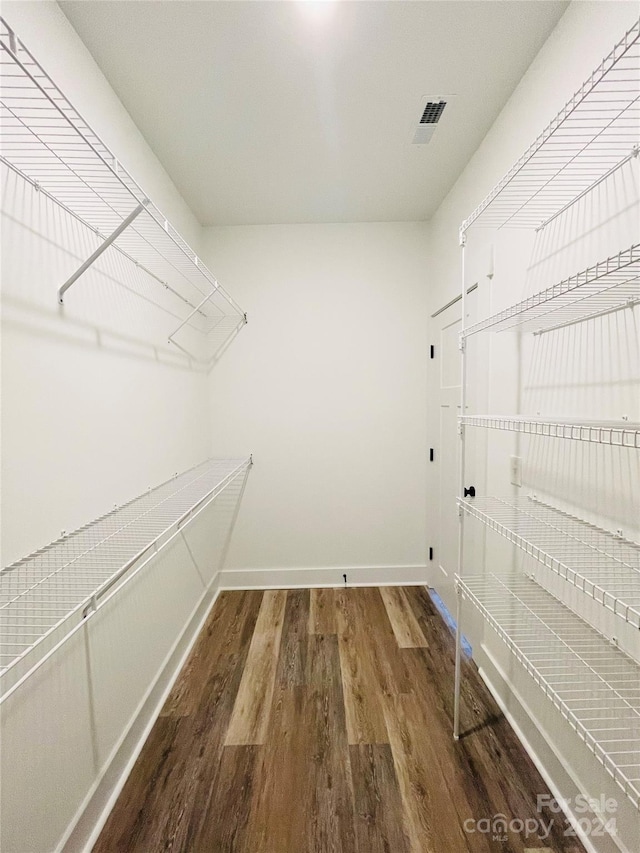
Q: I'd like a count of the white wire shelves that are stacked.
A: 5